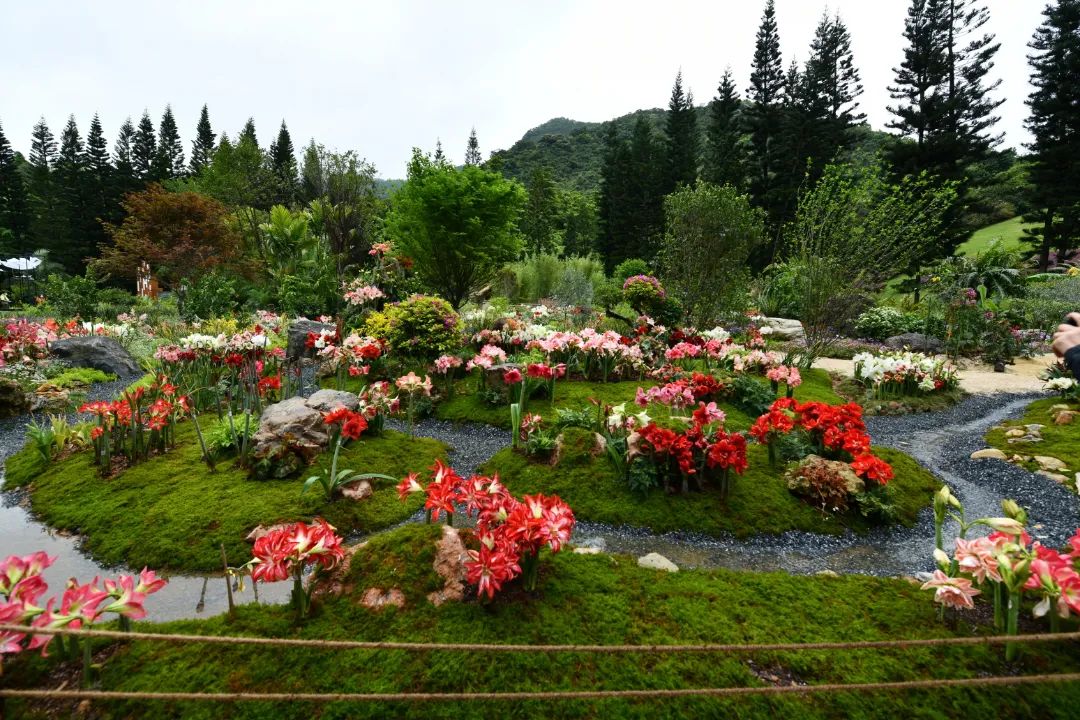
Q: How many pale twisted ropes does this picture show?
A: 2